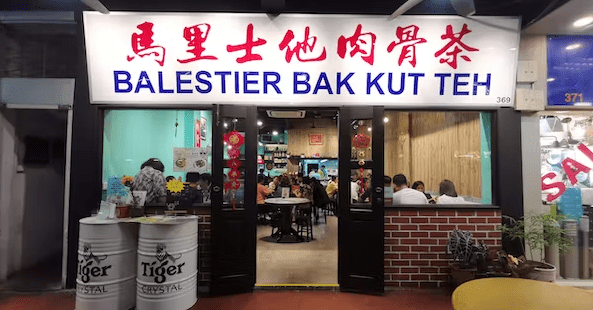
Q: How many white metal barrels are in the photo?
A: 2